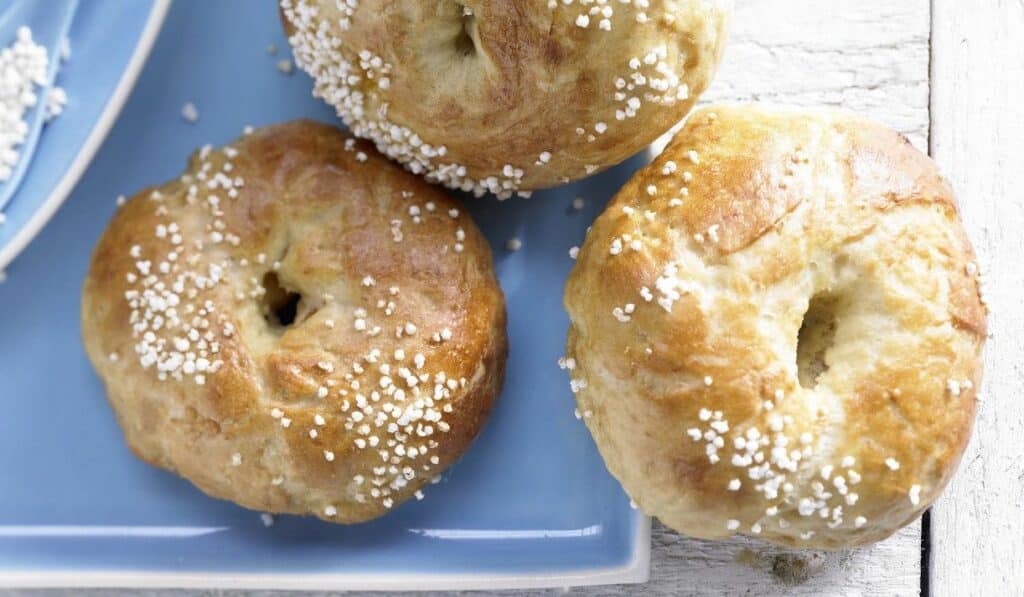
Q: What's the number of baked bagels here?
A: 3